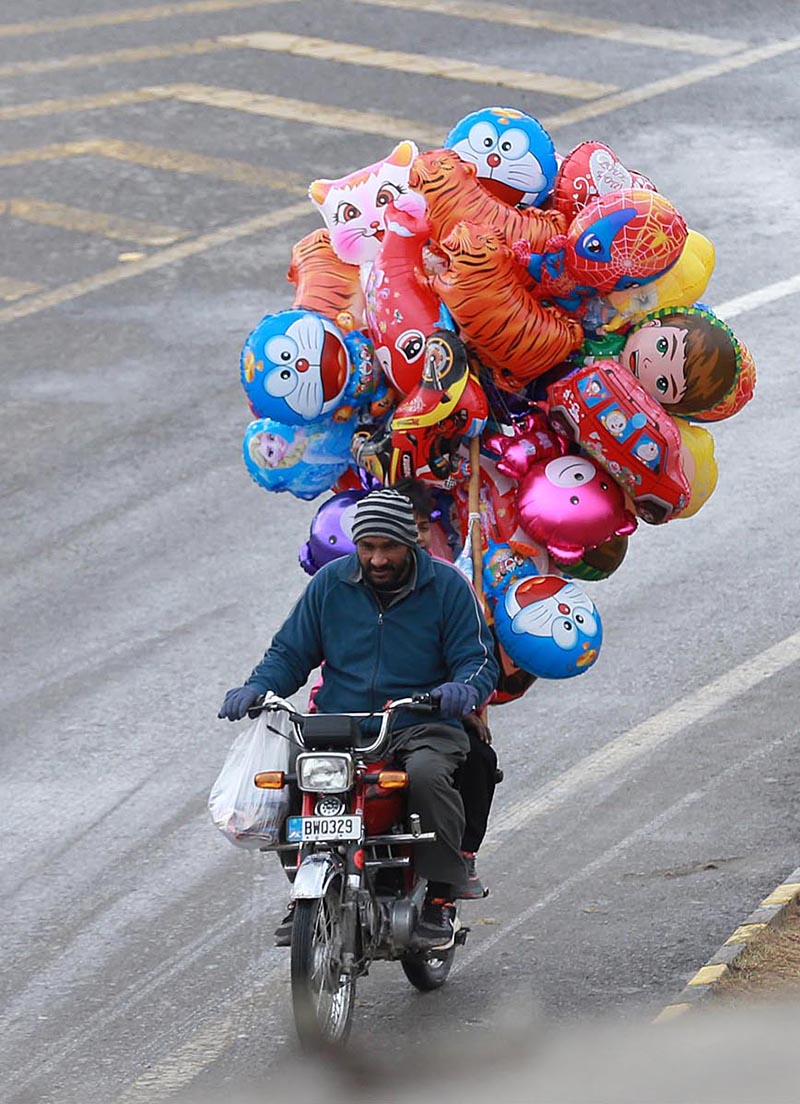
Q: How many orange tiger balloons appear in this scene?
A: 3